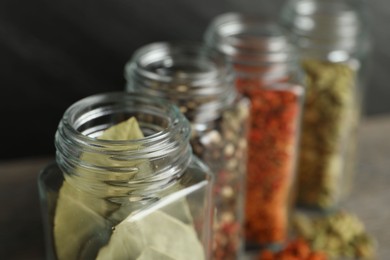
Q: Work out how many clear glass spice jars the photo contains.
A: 4